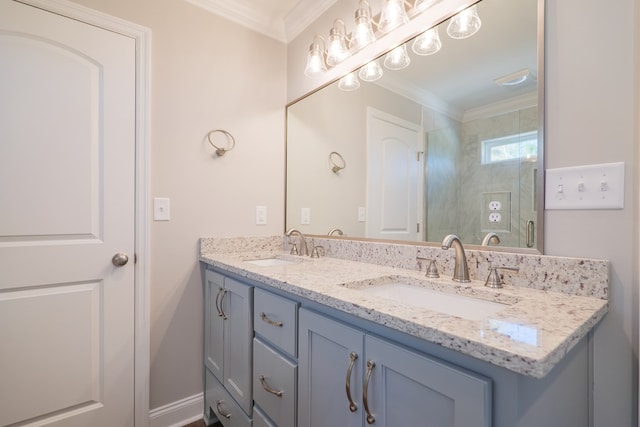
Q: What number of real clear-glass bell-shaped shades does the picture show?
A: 5